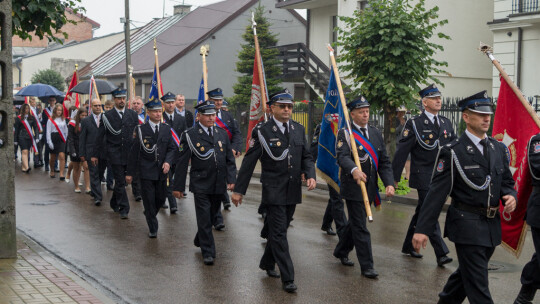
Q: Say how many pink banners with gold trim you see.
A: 0